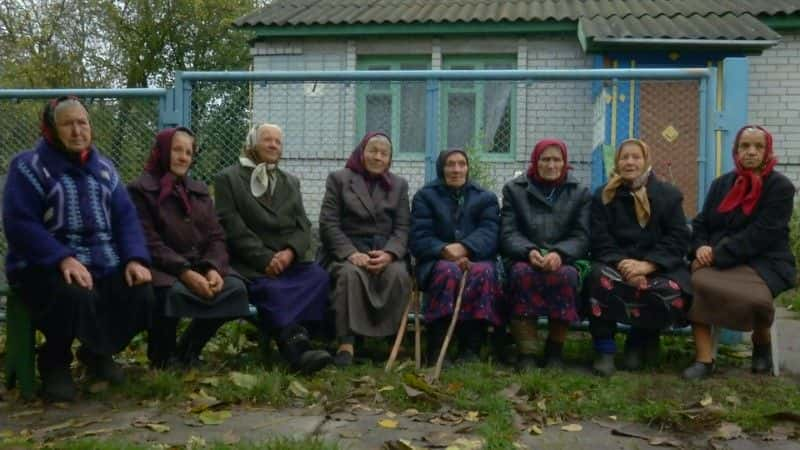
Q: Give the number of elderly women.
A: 8